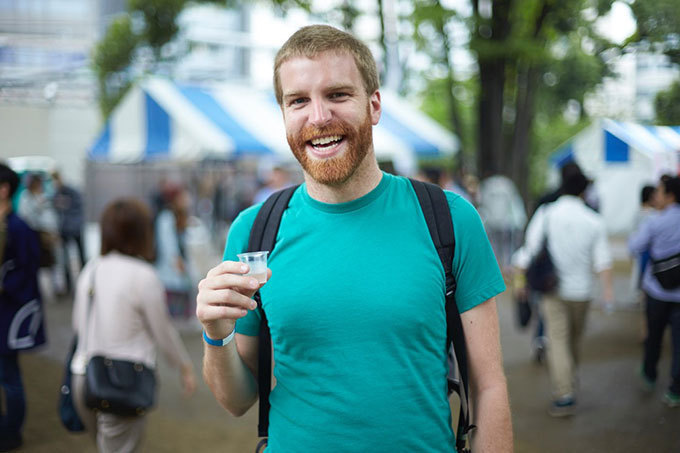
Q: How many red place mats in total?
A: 0